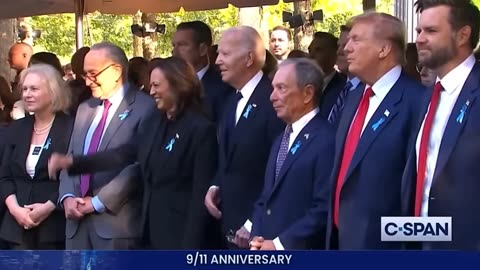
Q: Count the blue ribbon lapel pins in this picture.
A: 7